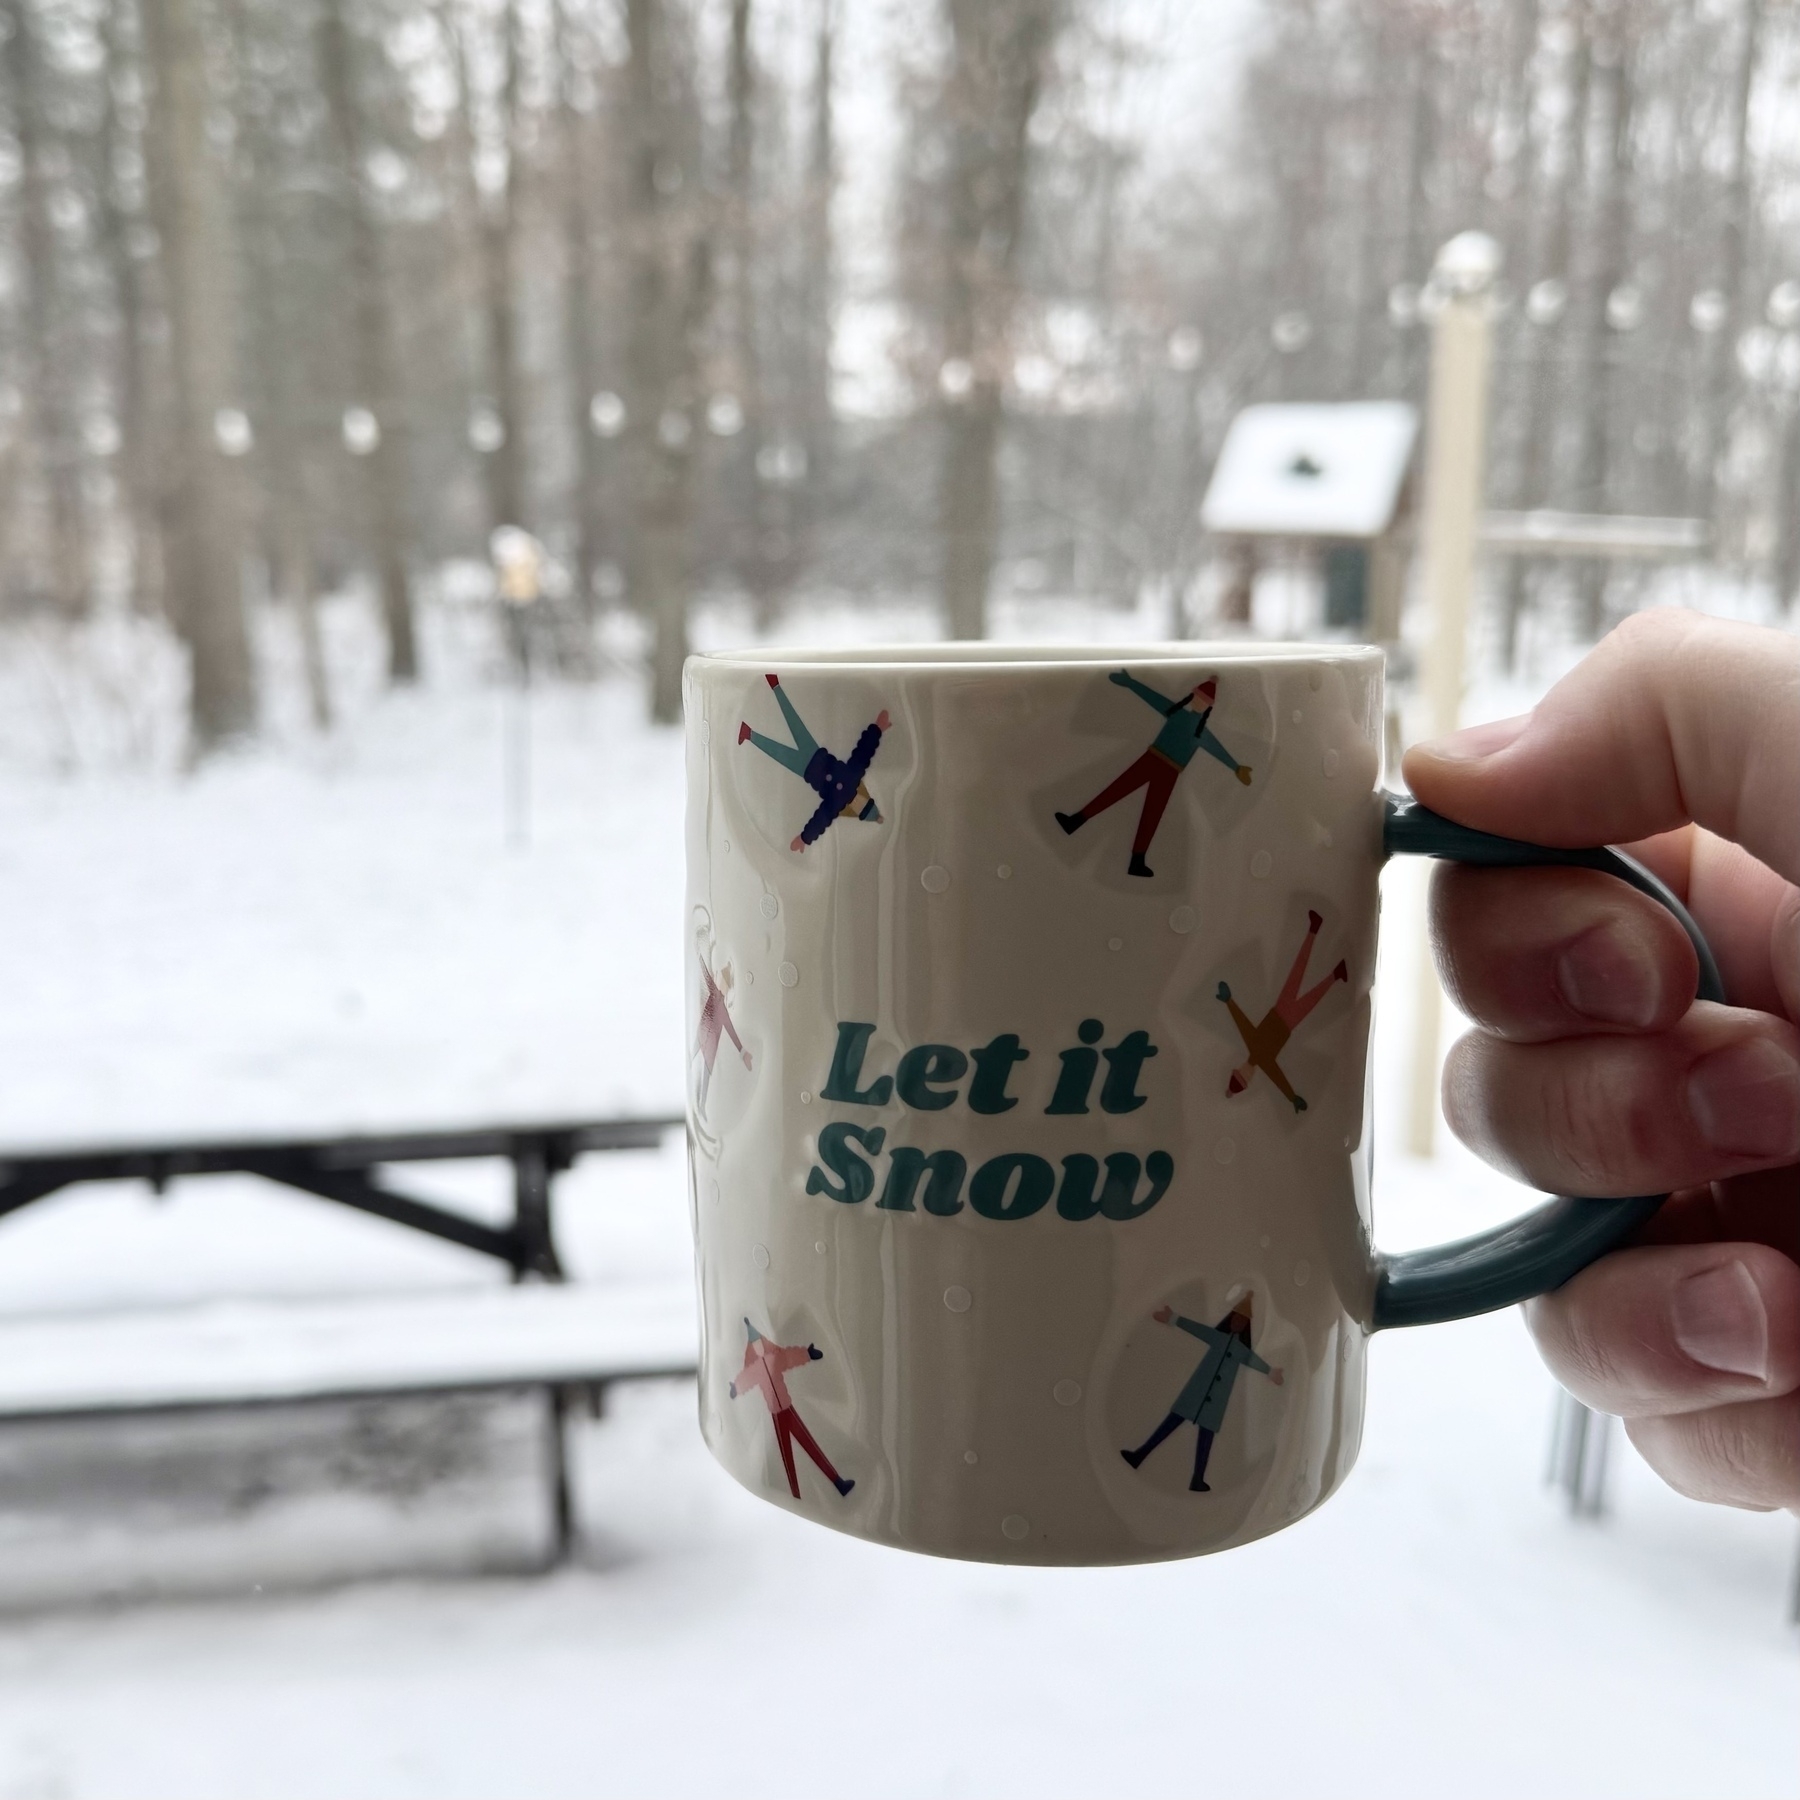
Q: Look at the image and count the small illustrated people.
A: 6